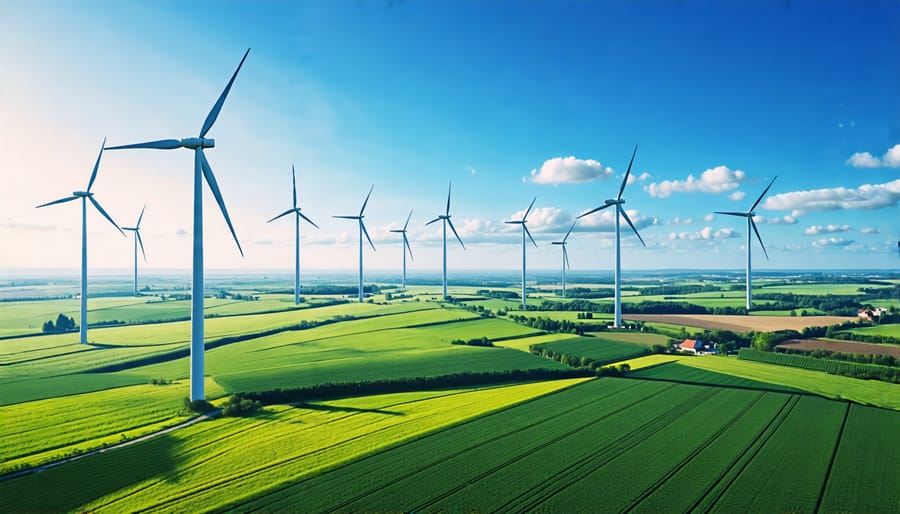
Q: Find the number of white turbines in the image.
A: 11